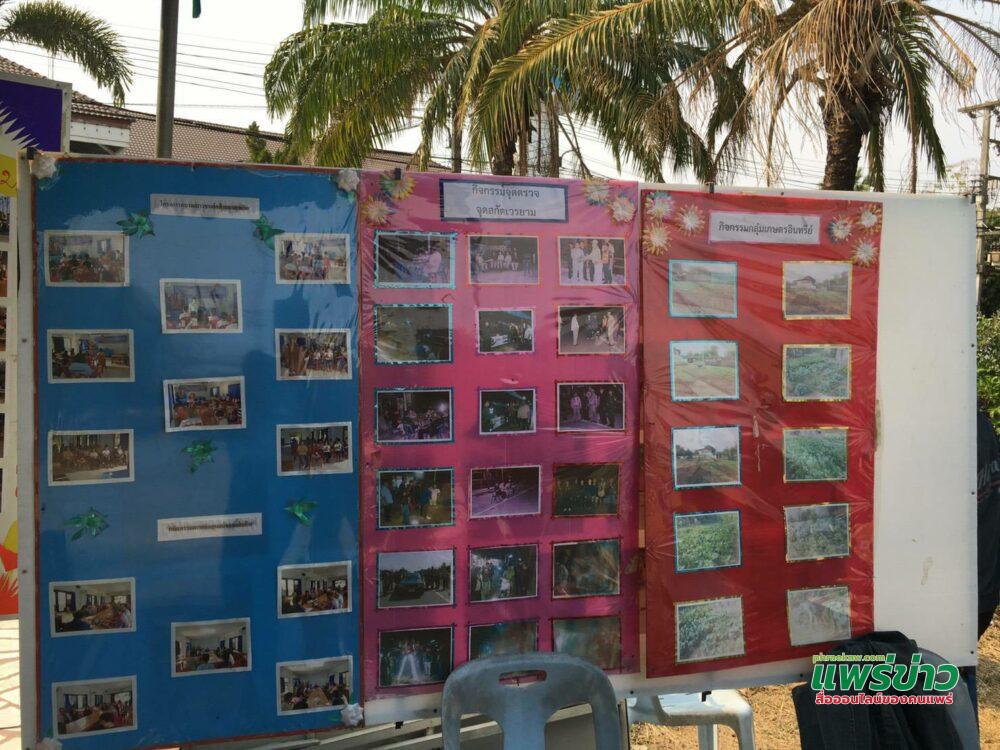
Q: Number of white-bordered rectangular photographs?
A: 13